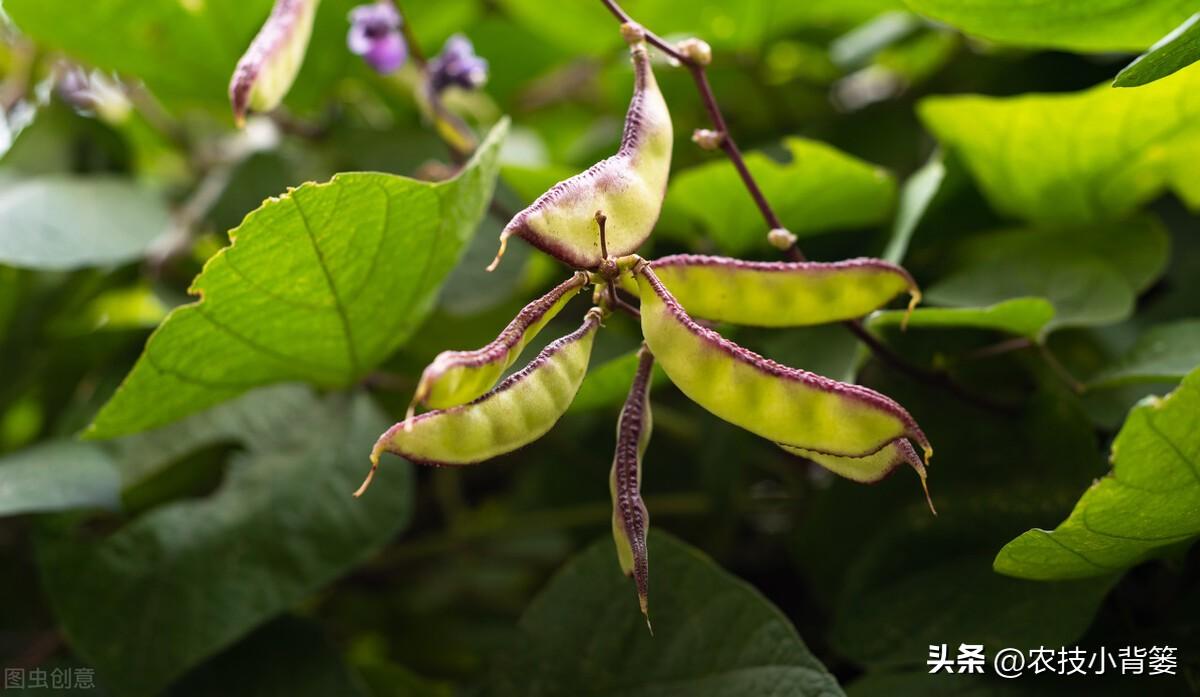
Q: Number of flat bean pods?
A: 8